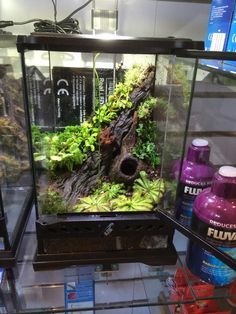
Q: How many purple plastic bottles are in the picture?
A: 2